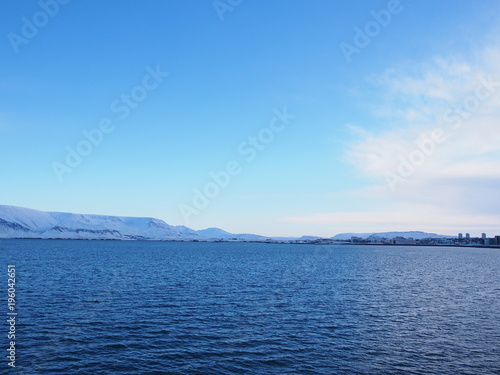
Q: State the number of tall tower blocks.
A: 3